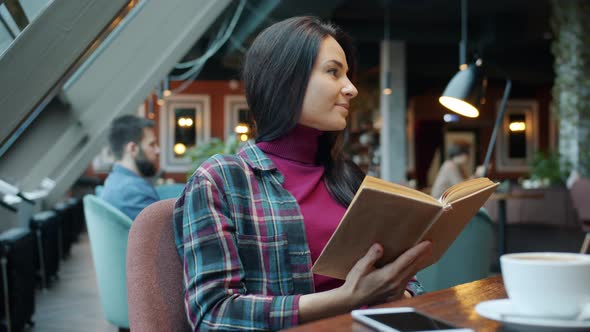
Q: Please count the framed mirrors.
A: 3